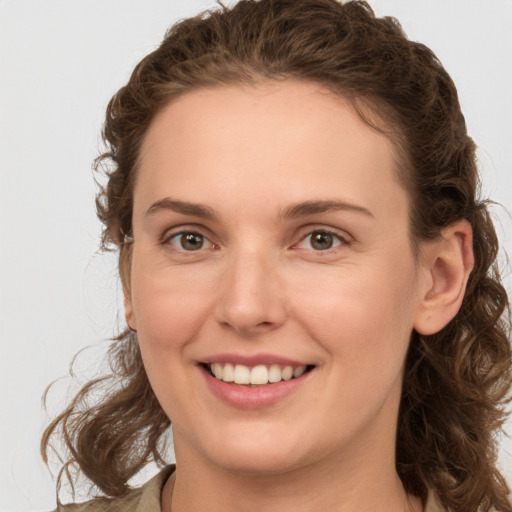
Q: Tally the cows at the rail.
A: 0